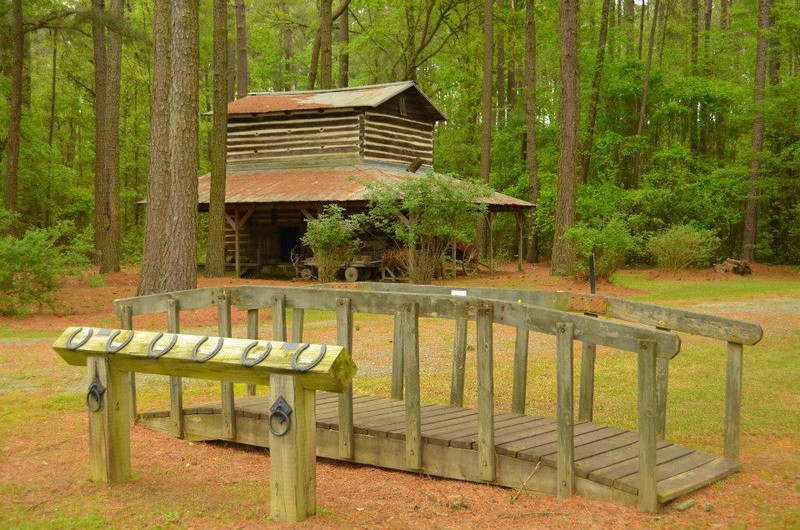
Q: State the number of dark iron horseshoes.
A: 6